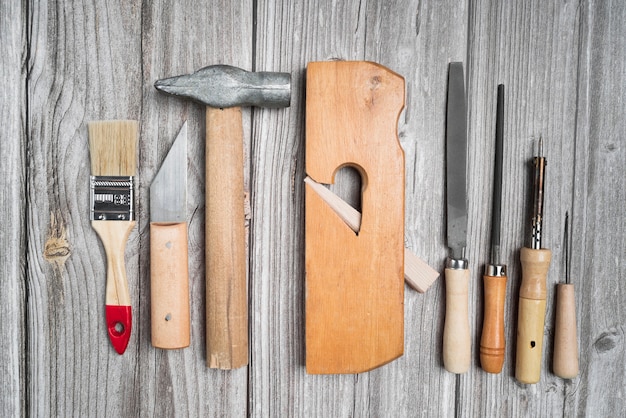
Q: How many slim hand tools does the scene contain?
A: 4